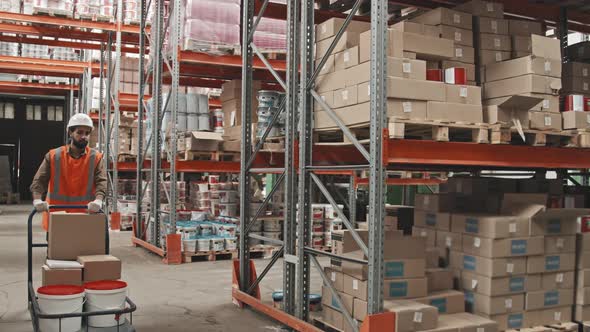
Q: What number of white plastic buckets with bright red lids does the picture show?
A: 2